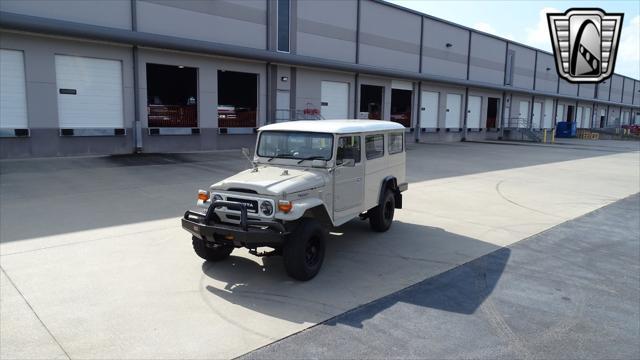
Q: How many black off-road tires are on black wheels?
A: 3